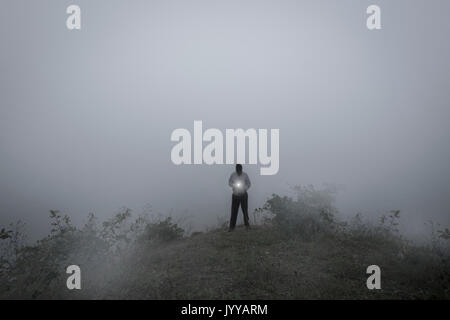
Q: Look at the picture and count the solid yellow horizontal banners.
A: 0